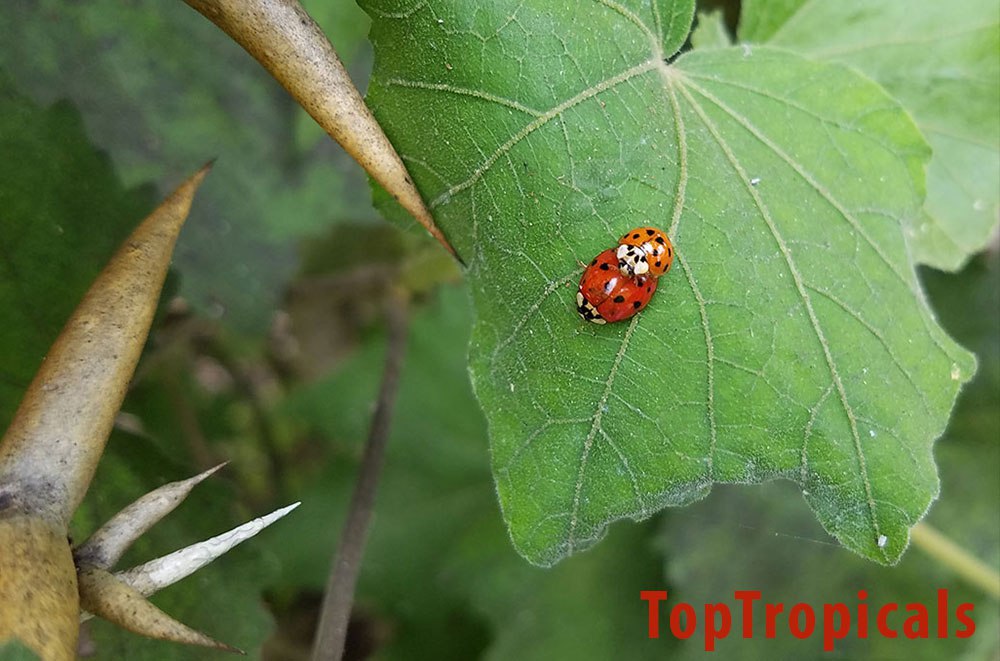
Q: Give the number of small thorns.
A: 3